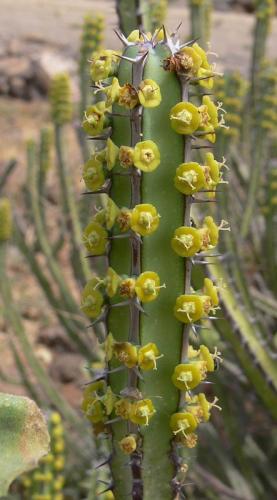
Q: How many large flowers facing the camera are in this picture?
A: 12